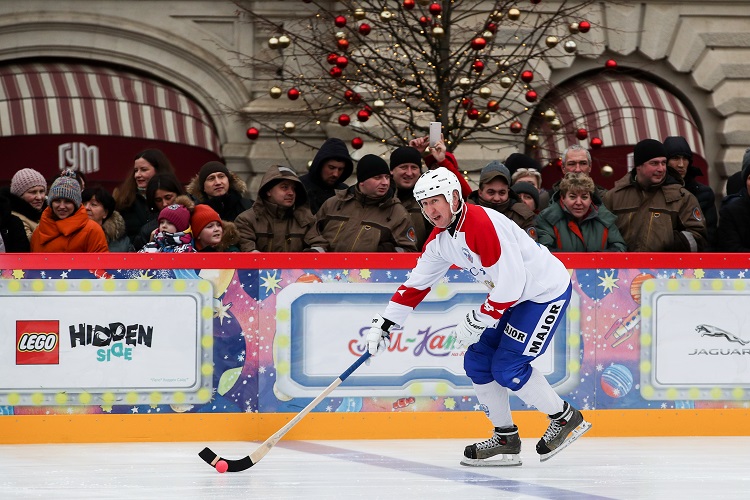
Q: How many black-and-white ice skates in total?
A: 2